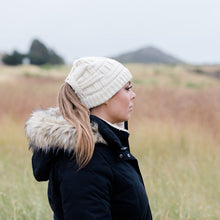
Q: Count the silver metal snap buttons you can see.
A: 2